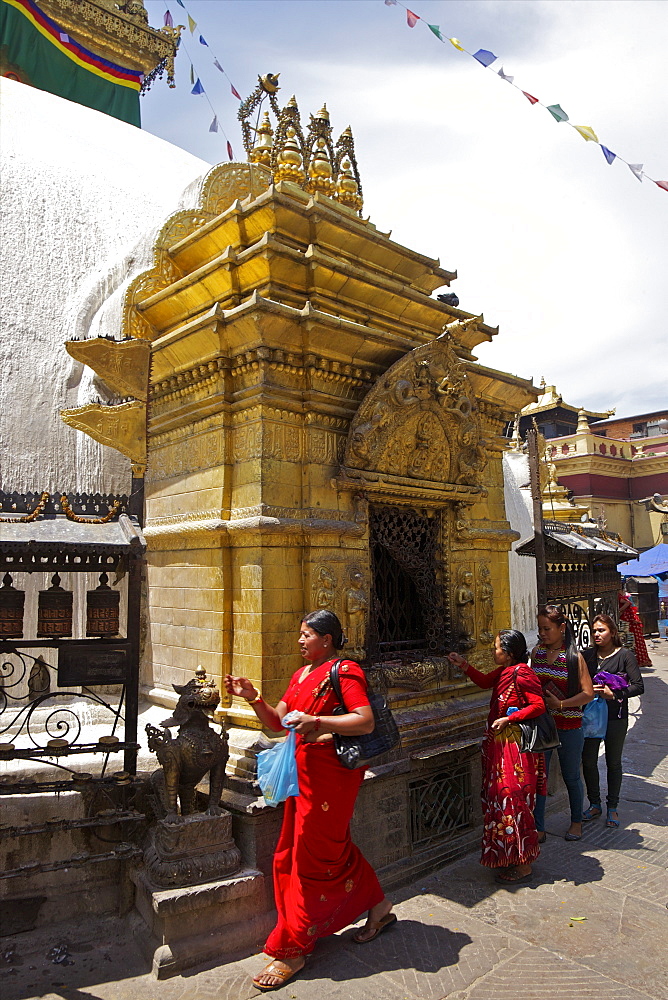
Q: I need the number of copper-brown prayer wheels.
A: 3